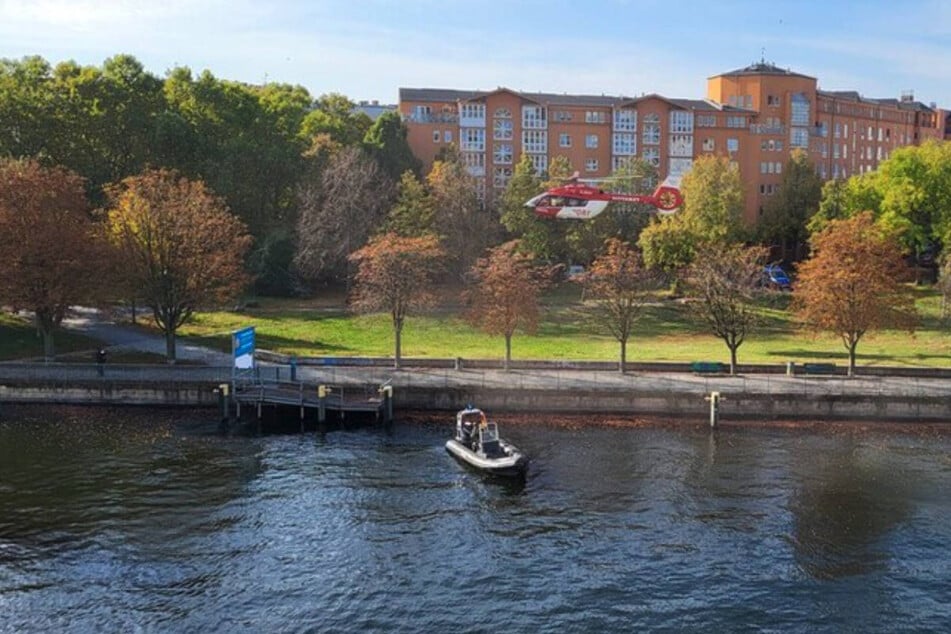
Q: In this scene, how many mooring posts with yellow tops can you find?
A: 4